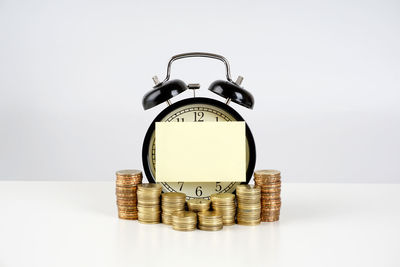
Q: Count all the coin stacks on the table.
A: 9